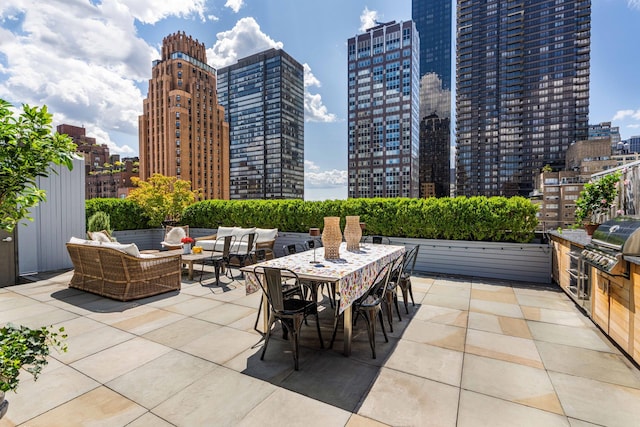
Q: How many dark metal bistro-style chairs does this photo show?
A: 10